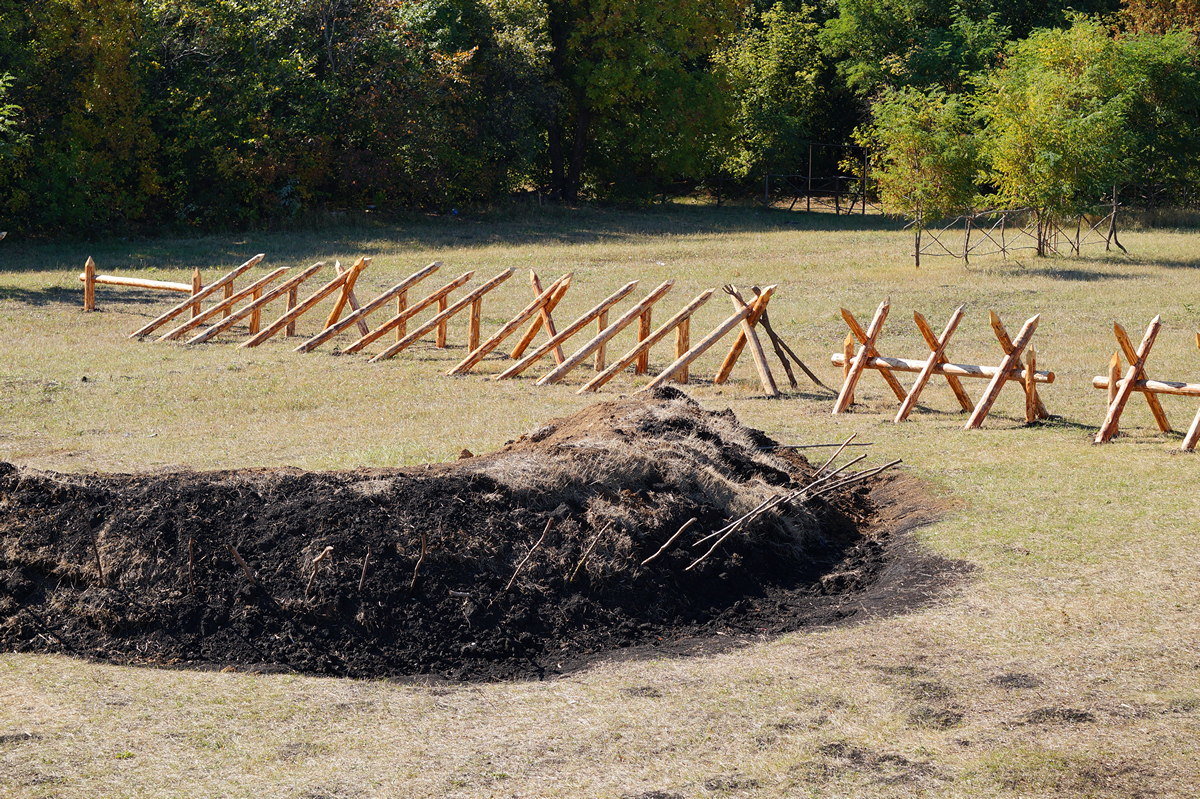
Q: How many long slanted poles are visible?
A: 12